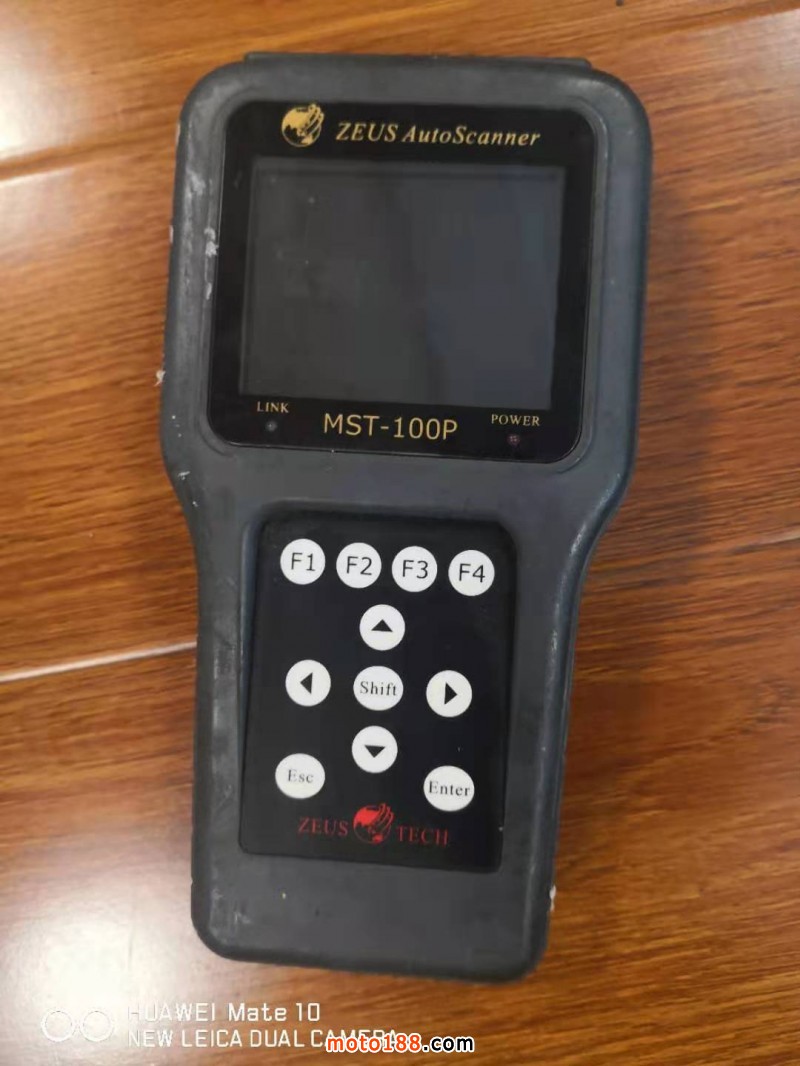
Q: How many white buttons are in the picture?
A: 11